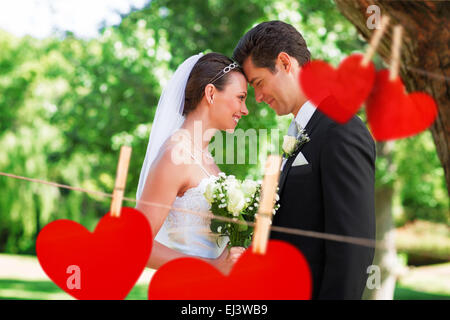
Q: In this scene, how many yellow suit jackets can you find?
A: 0